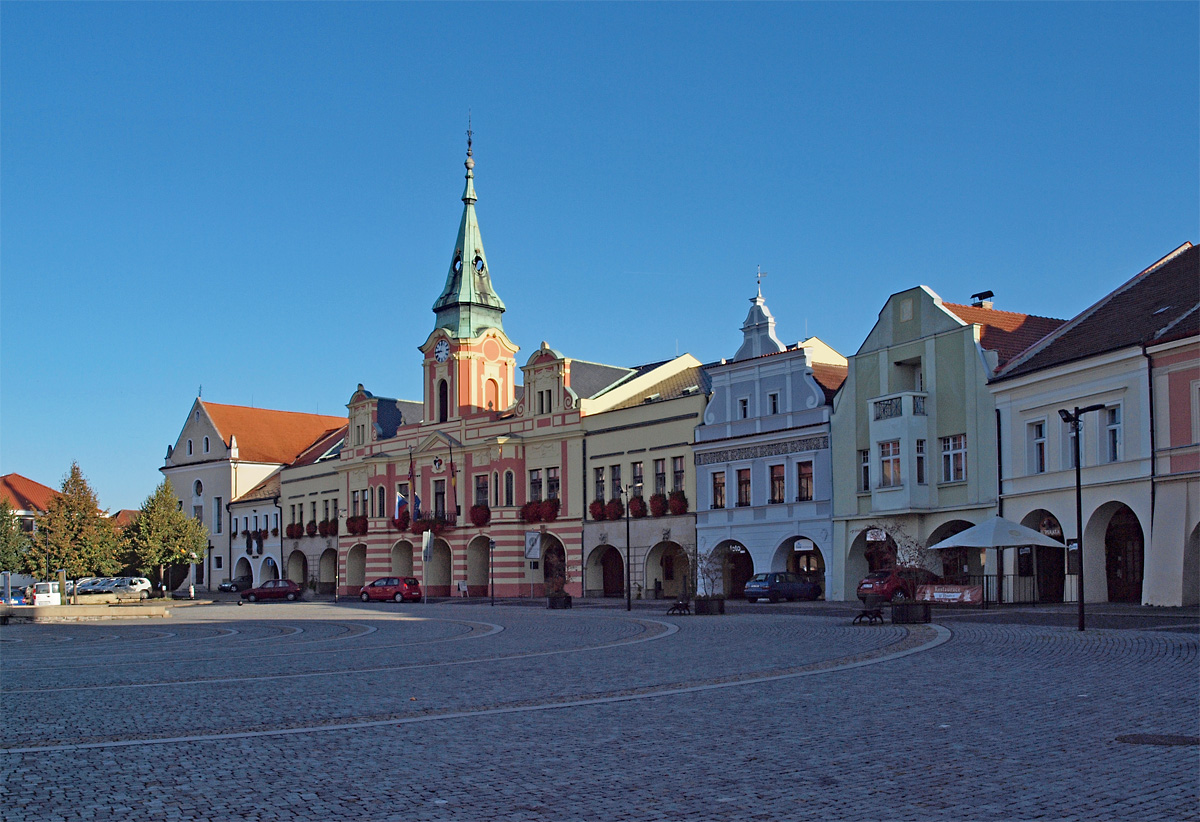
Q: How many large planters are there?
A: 3